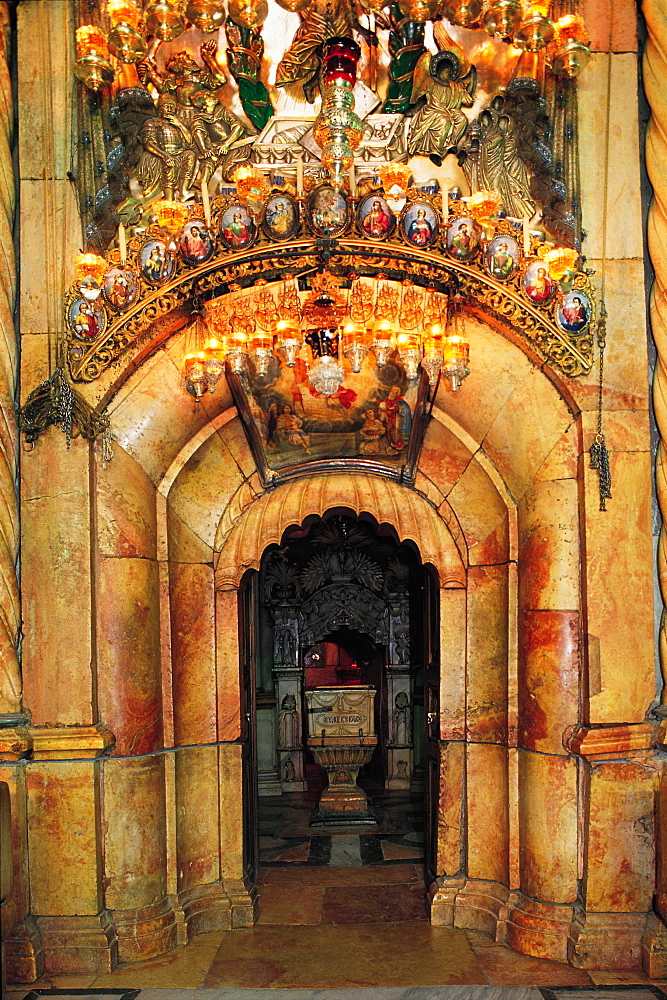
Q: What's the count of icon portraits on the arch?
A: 13